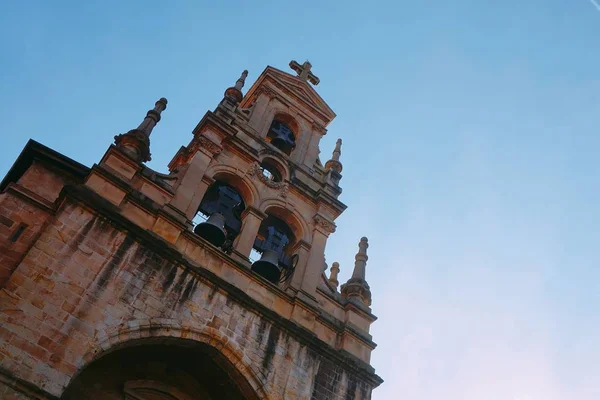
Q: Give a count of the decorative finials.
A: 5